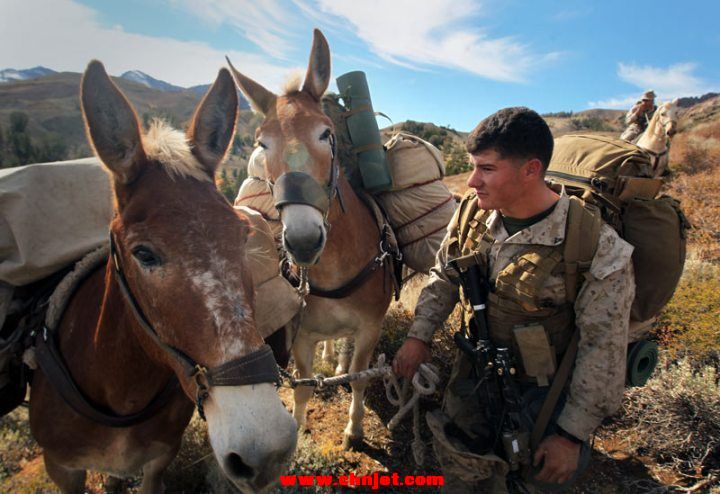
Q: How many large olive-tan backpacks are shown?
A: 1